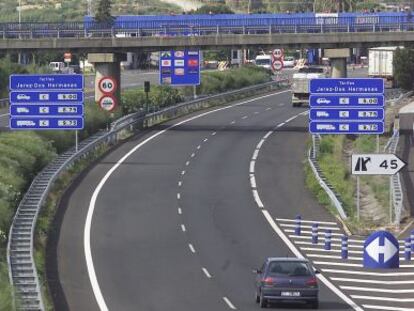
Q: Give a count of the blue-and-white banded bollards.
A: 6